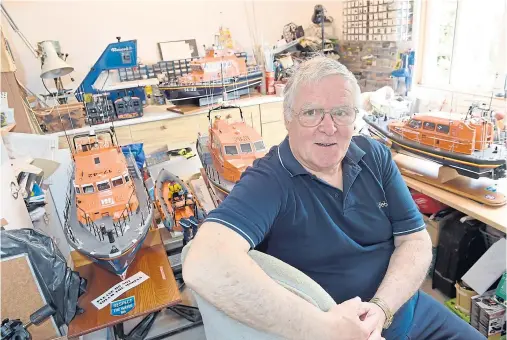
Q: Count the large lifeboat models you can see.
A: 4